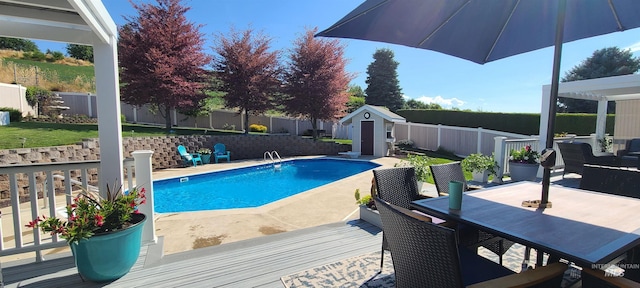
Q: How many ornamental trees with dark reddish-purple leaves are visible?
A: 3